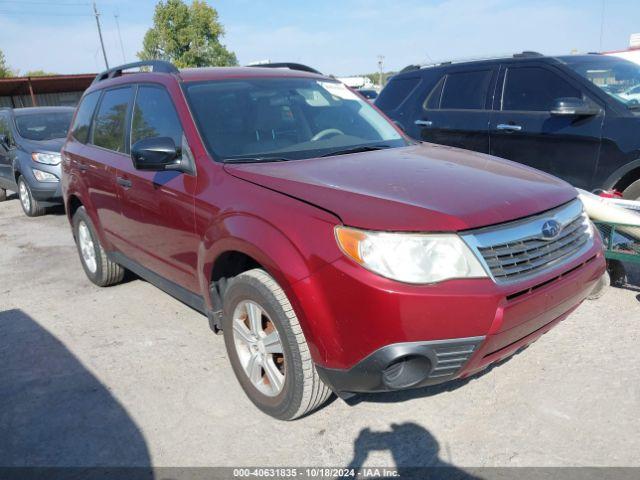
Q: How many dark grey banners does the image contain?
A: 1